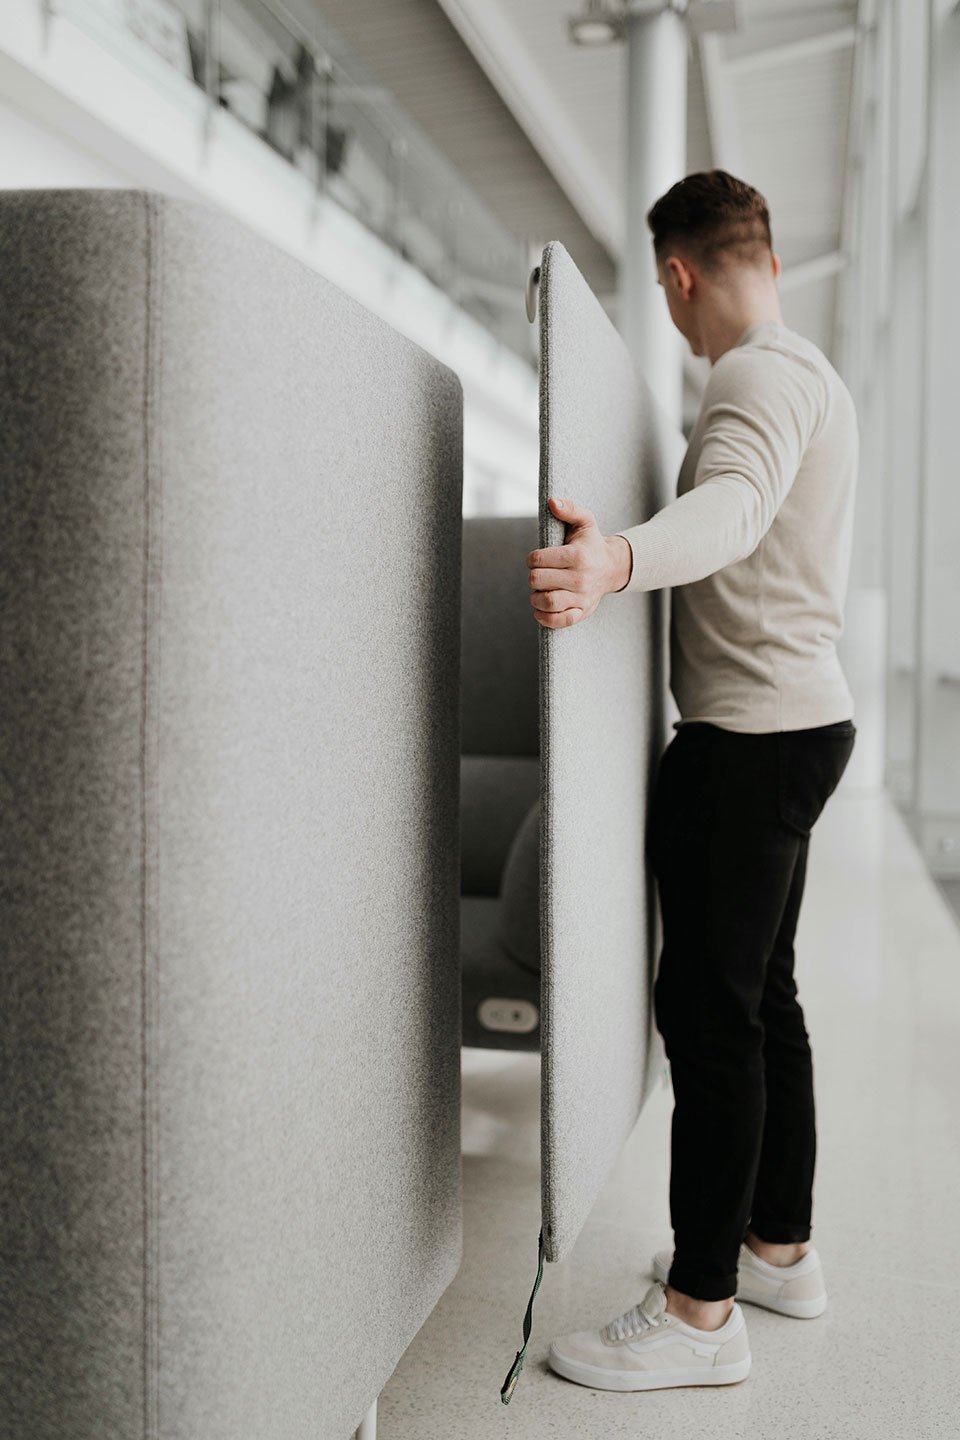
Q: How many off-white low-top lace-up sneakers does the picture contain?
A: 2